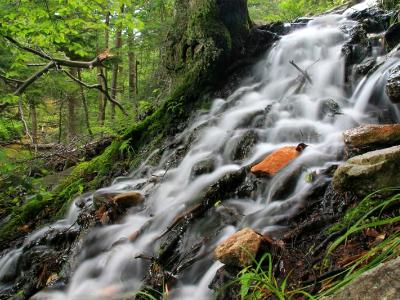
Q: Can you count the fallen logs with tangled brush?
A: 1